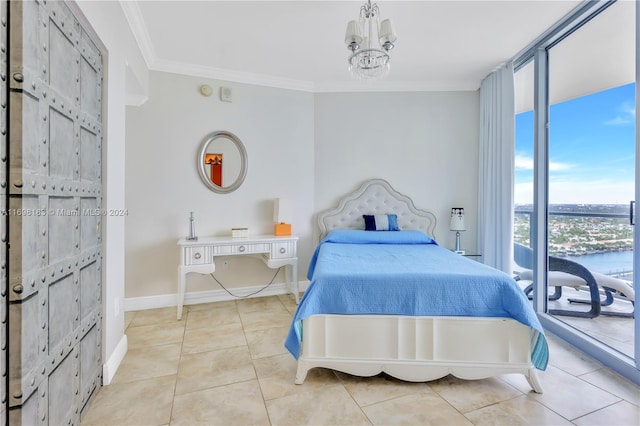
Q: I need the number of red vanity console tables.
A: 0